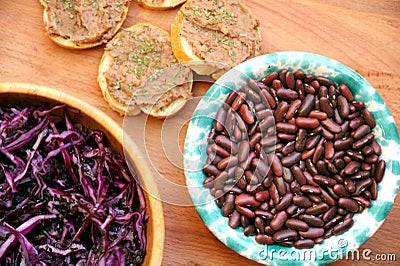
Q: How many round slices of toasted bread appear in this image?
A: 4